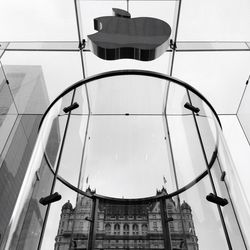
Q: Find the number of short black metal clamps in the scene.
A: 4